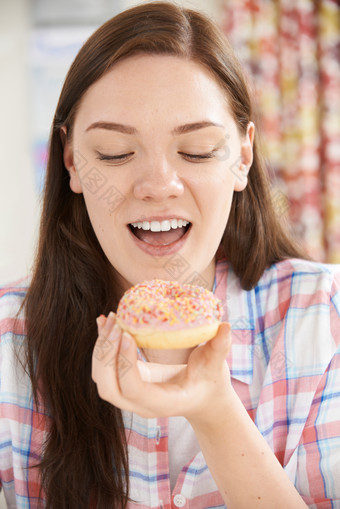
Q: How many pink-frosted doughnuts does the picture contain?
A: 1